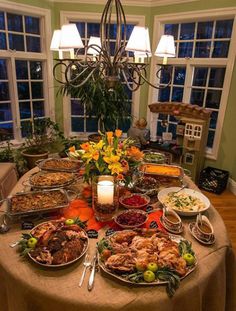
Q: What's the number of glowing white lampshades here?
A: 6